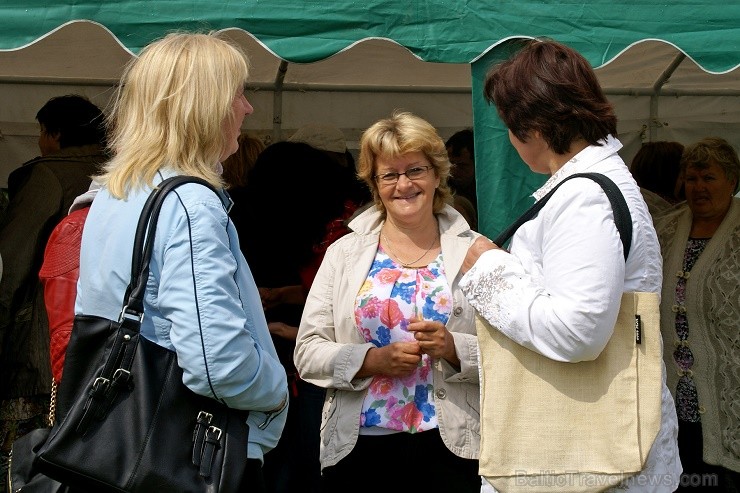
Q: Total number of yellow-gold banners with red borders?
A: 0